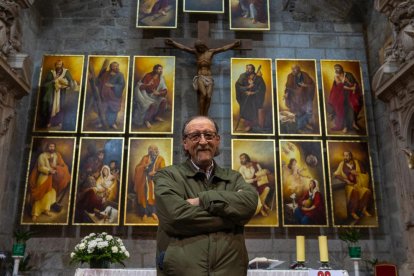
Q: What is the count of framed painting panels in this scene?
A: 15